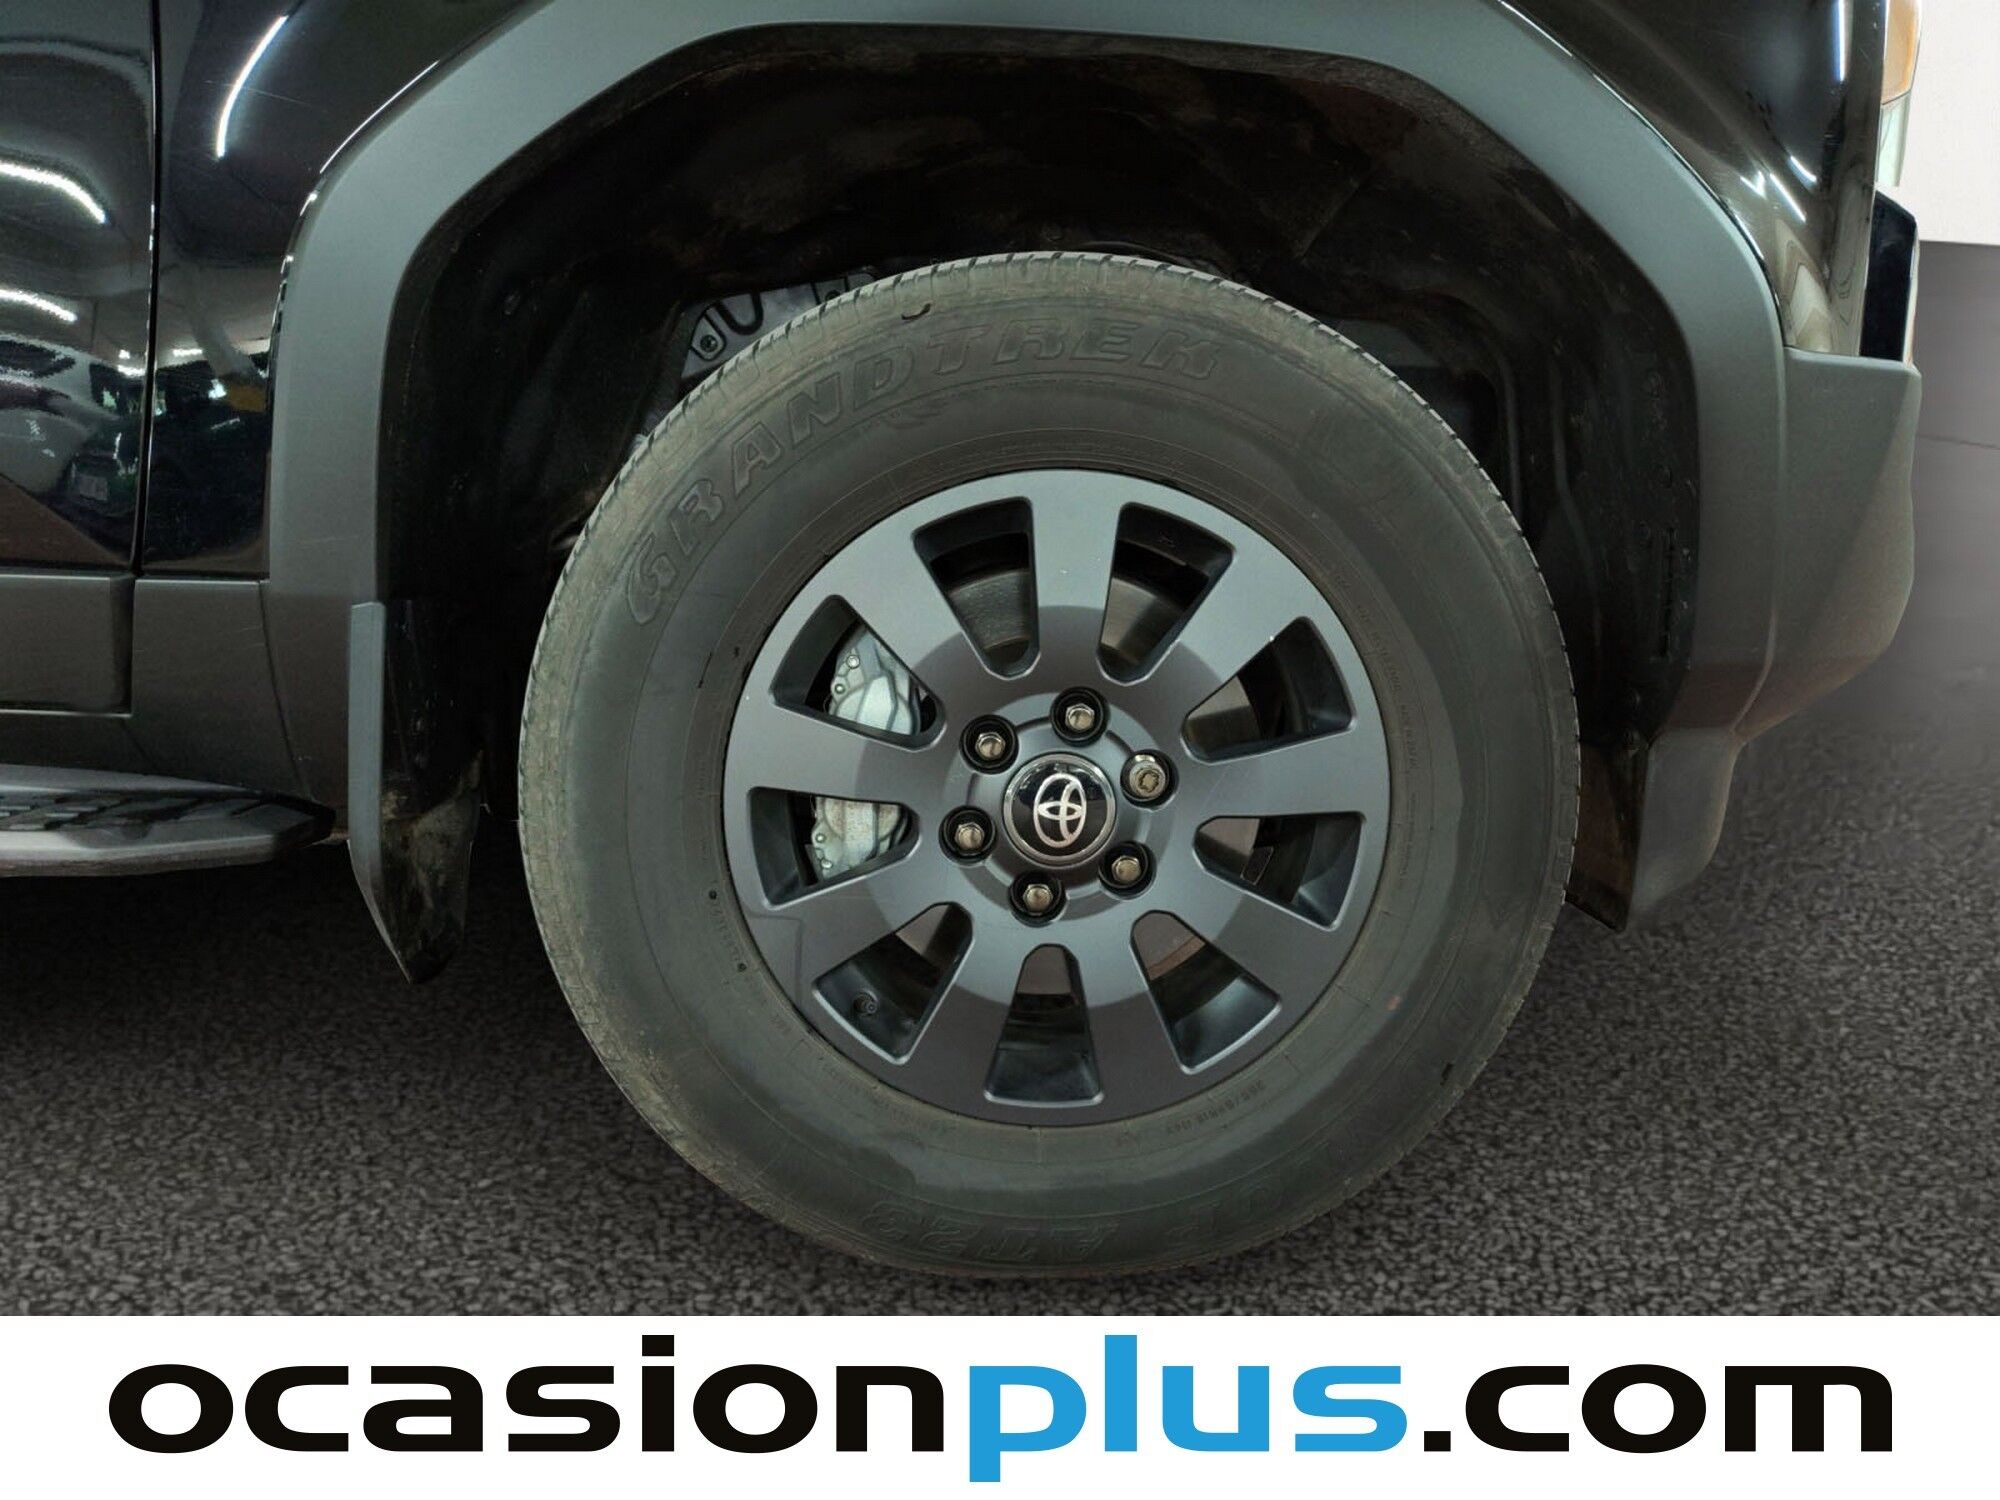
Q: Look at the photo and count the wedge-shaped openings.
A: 9